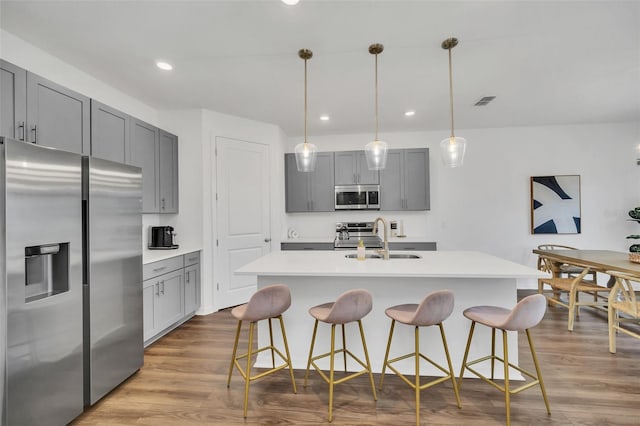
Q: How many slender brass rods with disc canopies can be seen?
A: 3